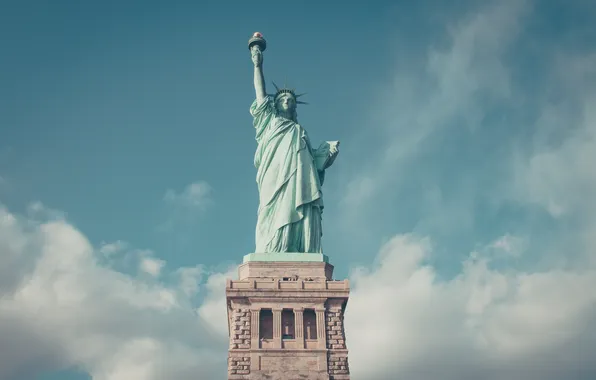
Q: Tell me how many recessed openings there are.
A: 3